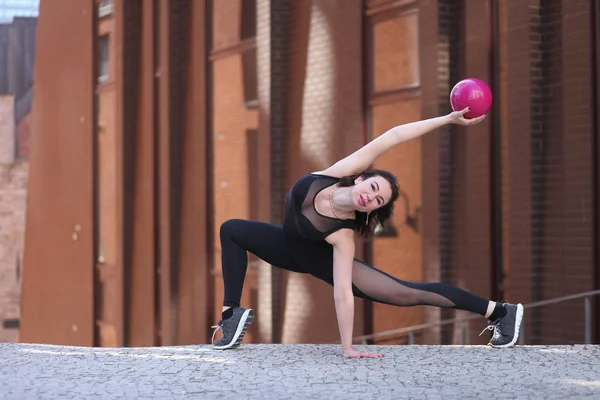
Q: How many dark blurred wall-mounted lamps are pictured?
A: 1